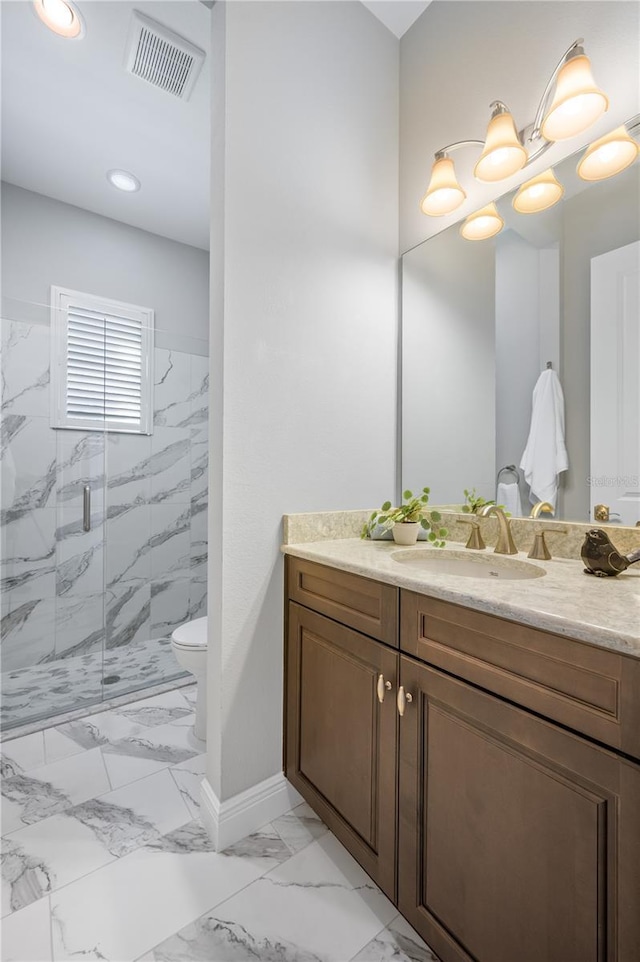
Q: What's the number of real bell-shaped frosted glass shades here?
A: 3